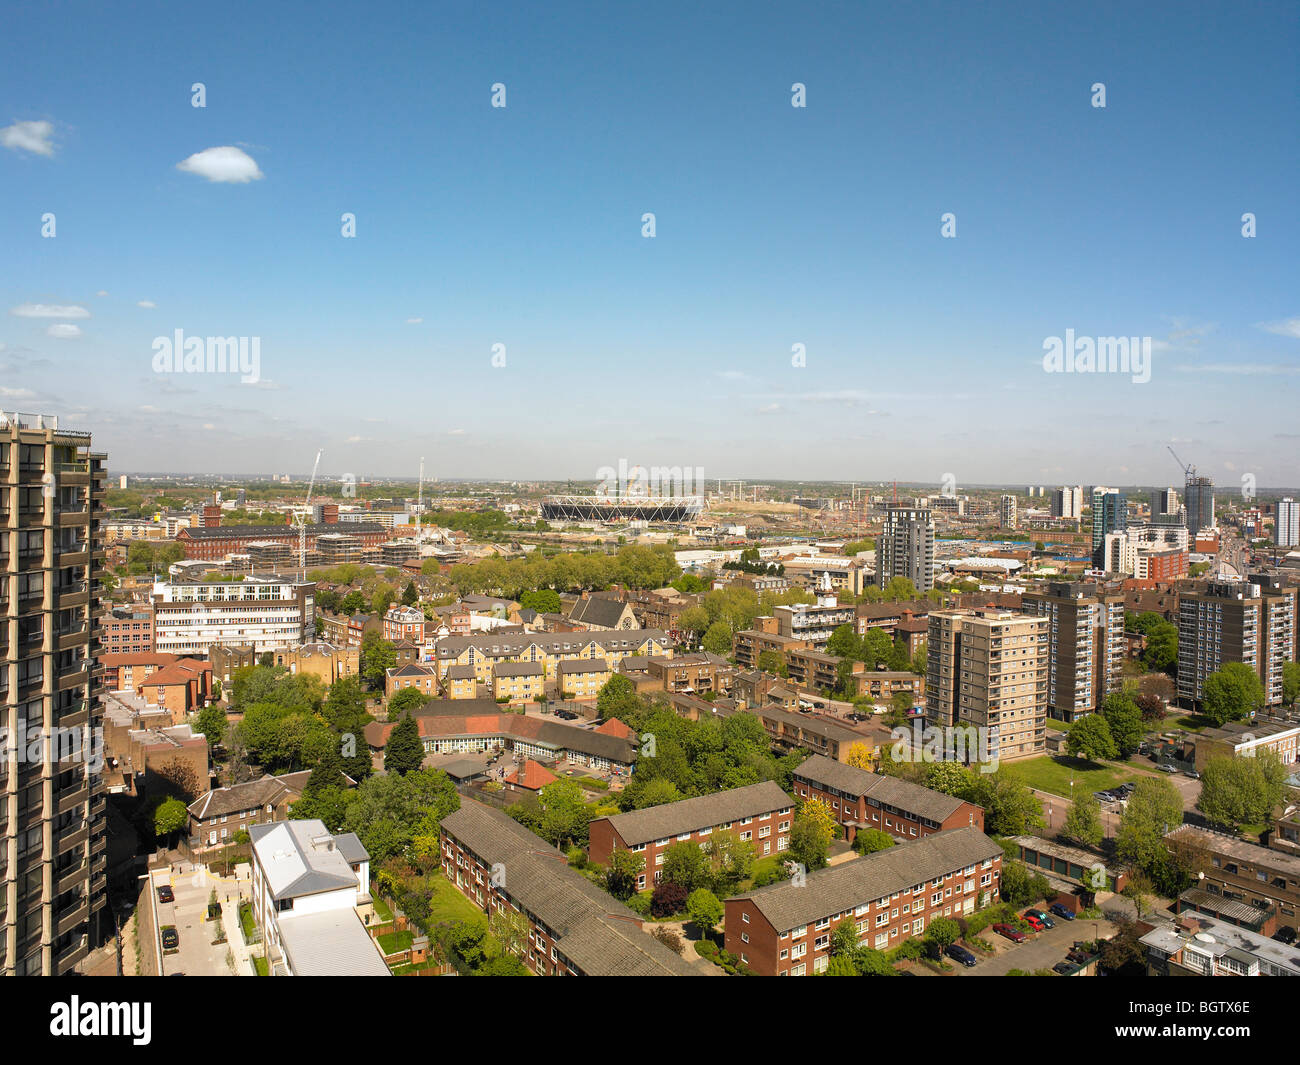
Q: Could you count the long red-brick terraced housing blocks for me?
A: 4